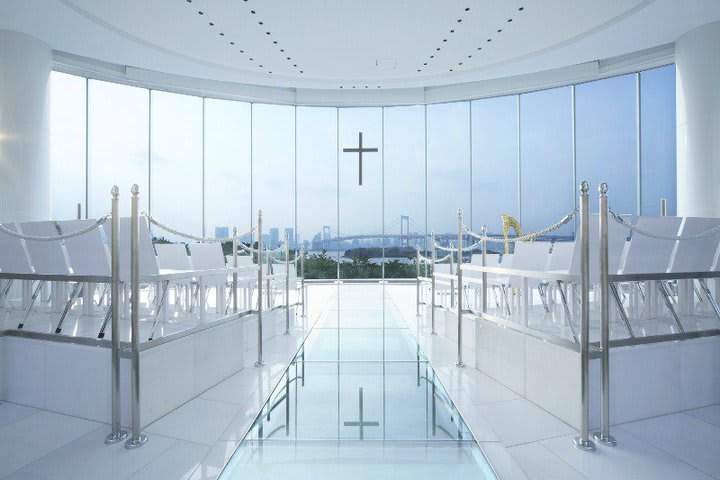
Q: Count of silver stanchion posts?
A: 14